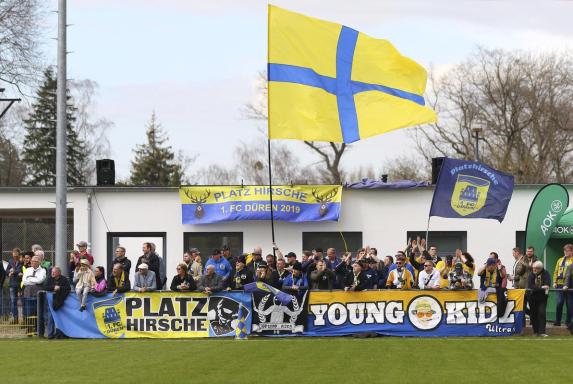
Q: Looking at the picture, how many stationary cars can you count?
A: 0